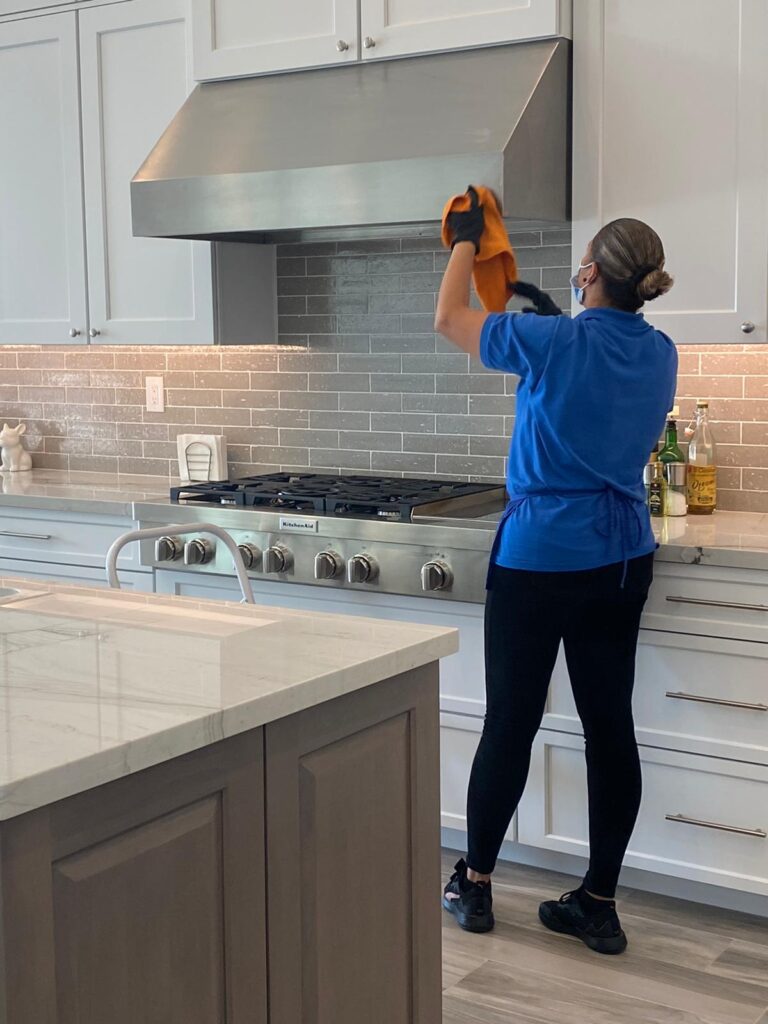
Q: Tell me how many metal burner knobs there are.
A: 7